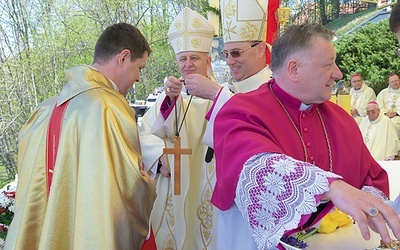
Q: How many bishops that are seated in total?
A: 3